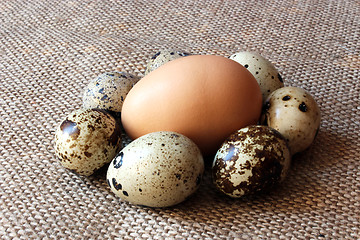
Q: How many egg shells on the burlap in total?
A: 8